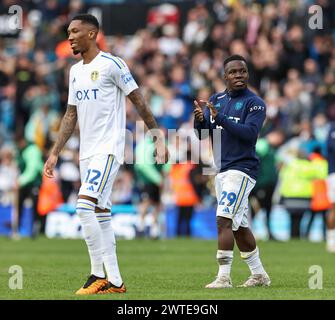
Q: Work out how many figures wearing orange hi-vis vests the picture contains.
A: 3